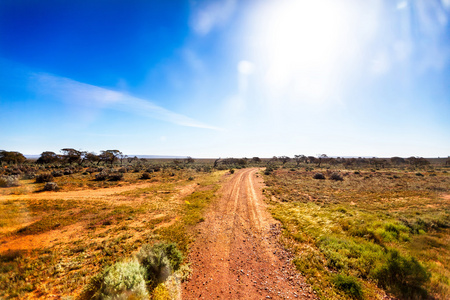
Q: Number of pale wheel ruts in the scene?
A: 2